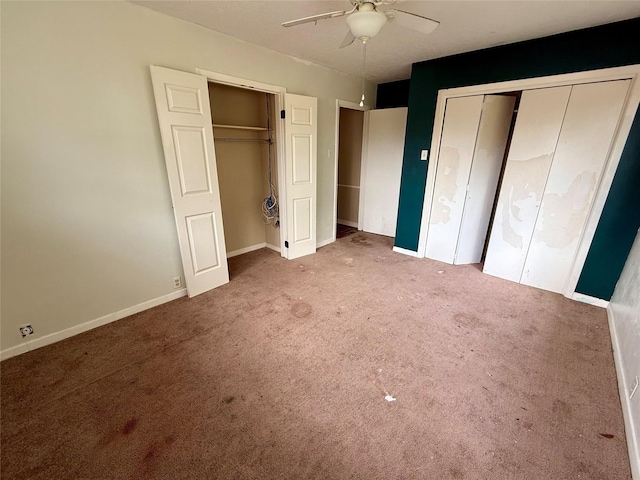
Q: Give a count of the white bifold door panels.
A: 4